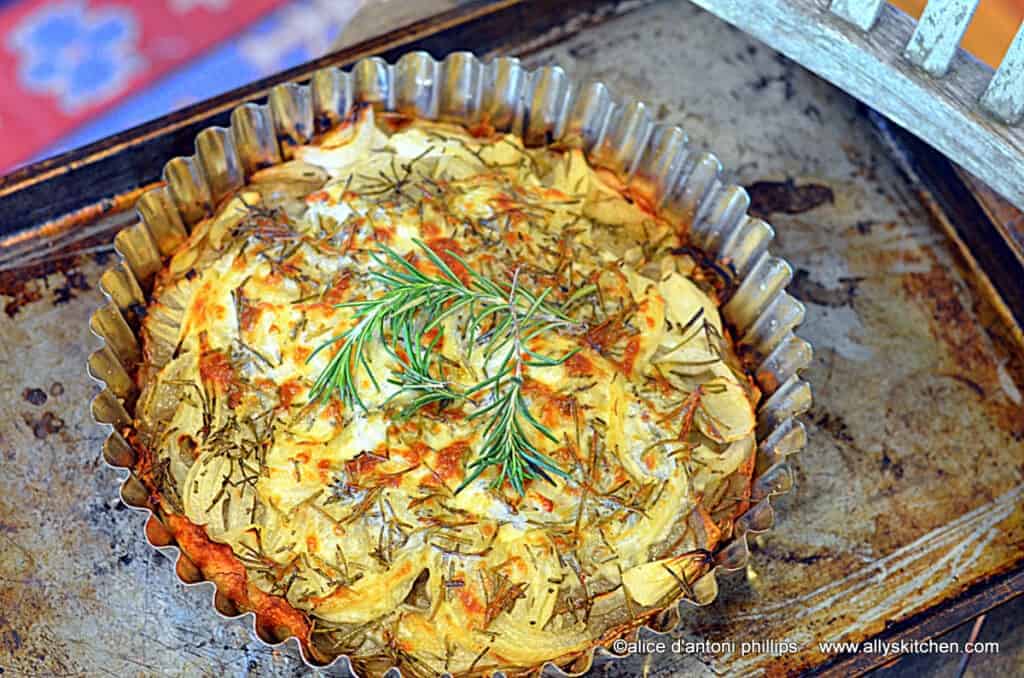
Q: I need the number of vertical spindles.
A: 3